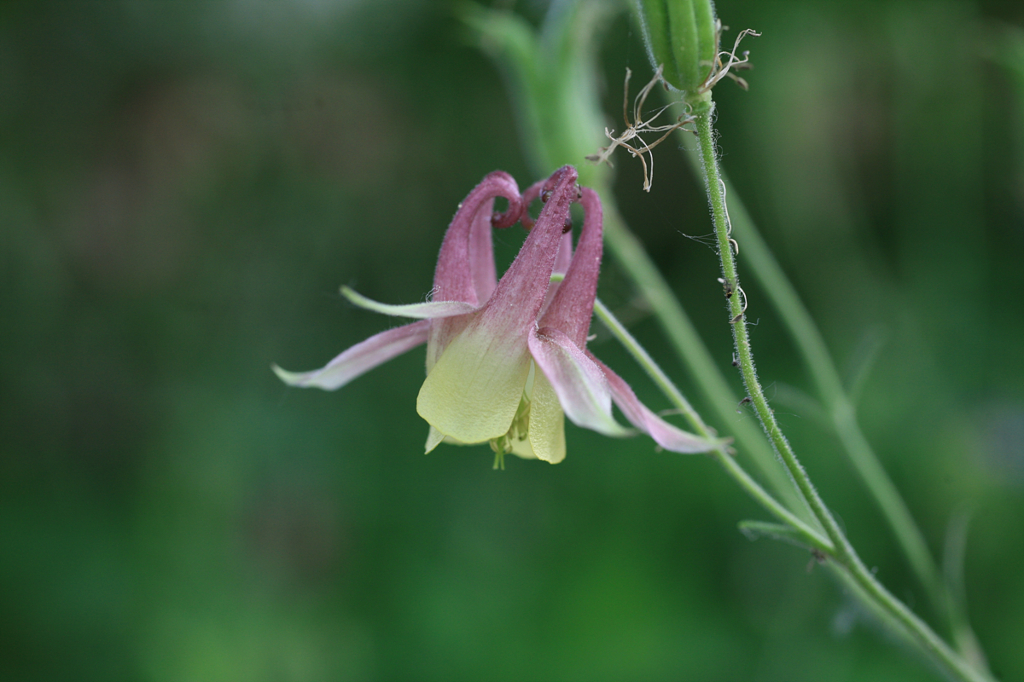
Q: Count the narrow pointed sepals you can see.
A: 4